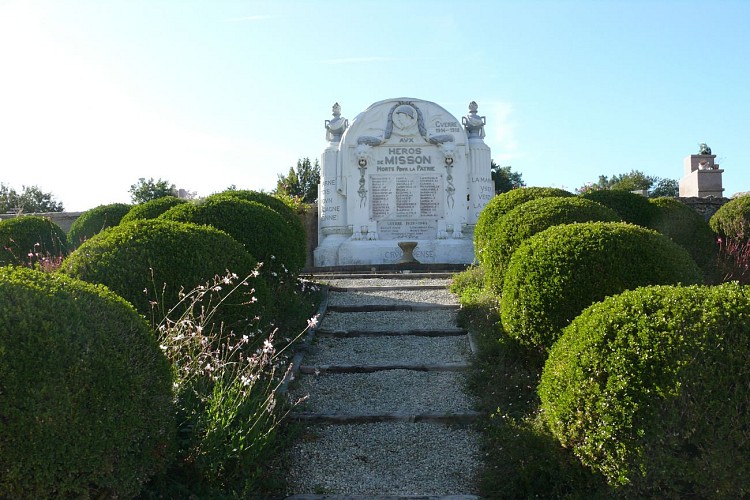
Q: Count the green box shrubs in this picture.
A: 14